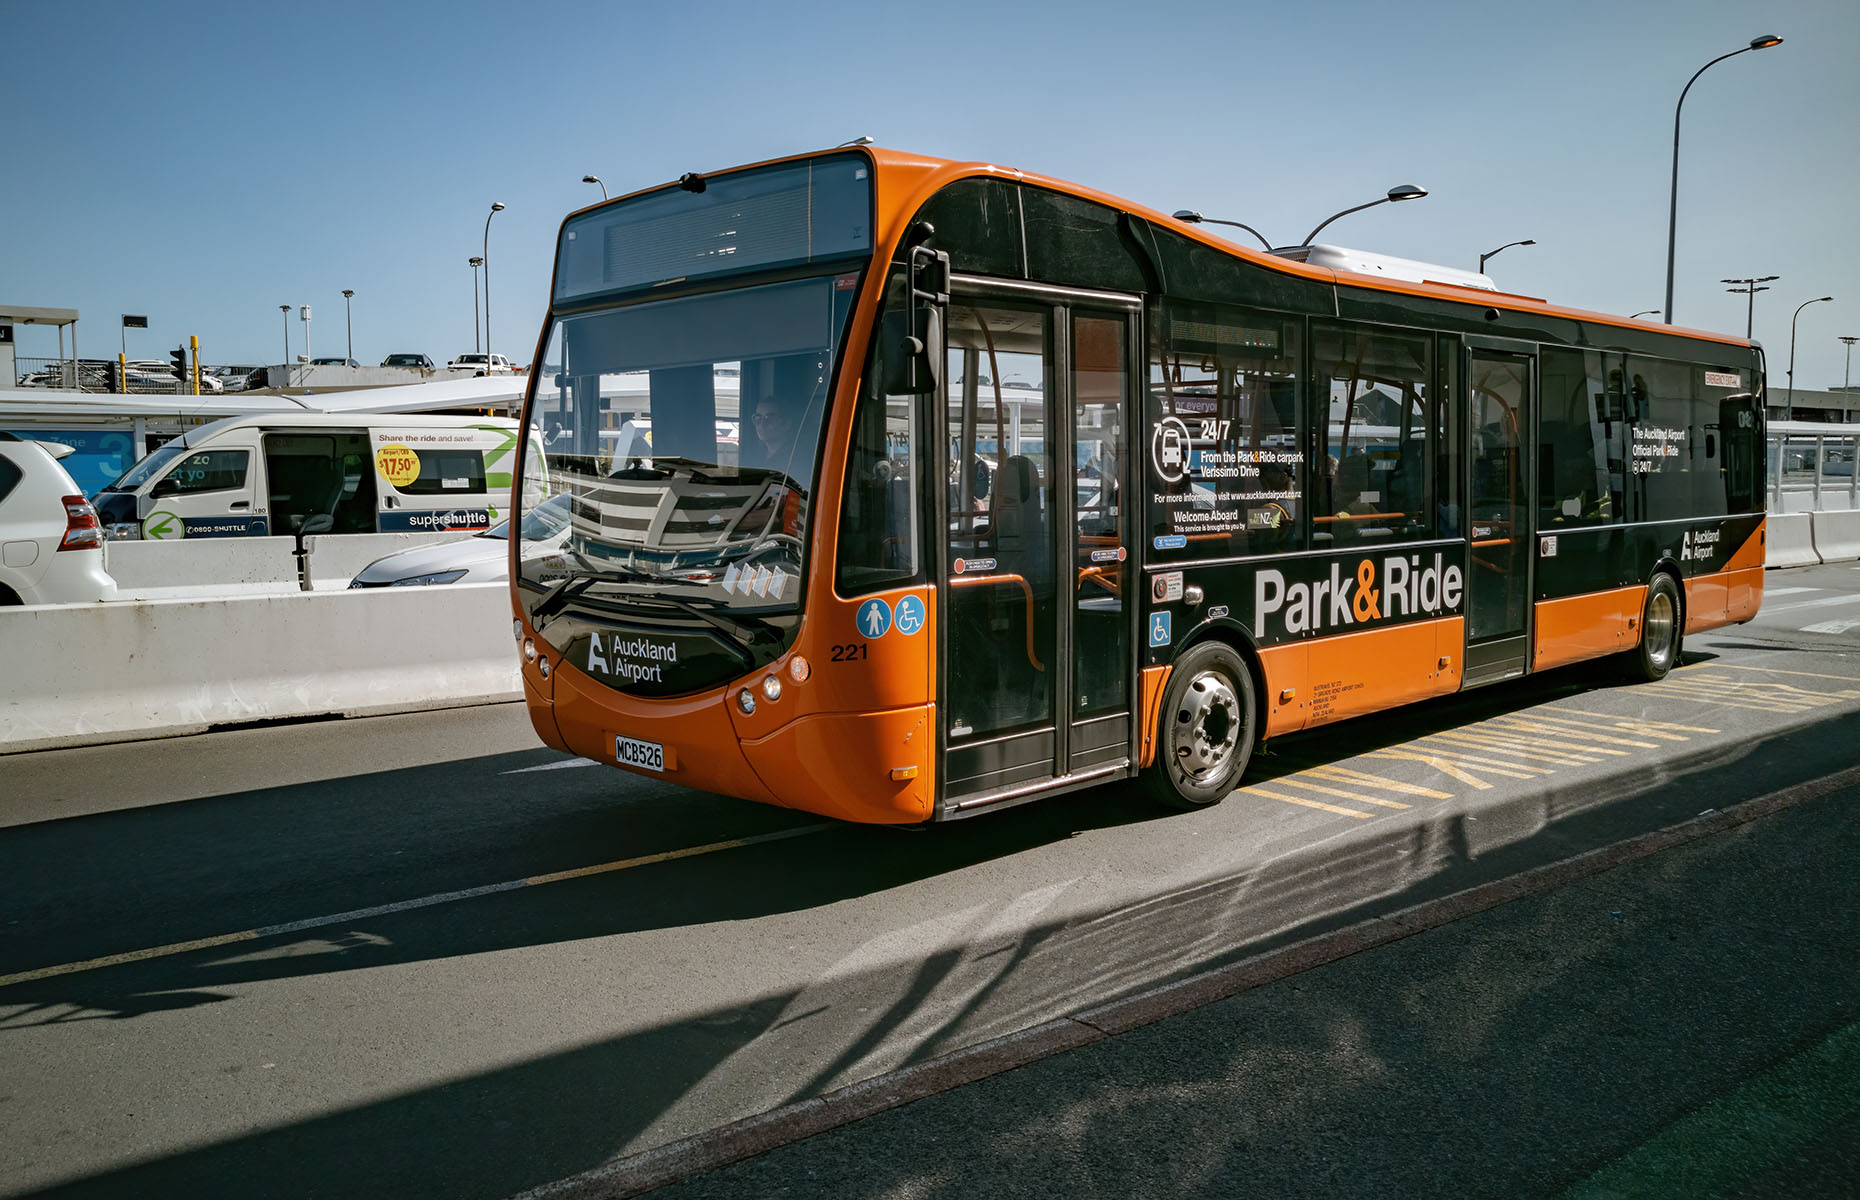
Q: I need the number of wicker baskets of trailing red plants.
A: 0